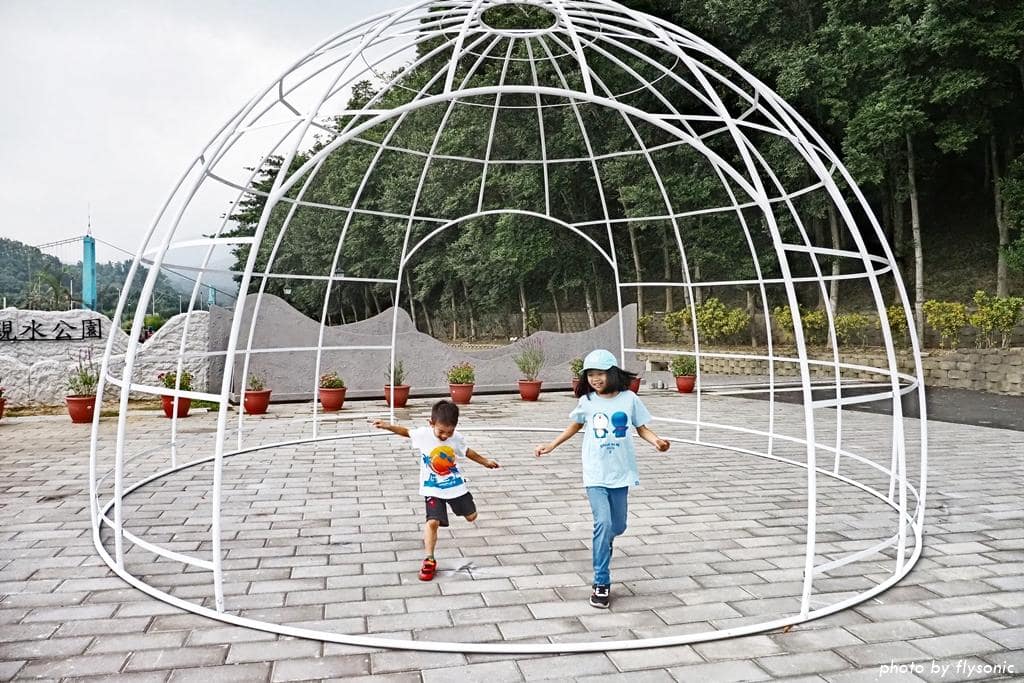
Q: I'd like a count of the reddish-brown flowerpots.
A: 11